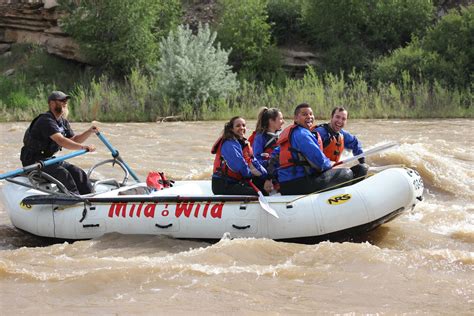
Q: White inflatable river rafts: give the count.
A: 1